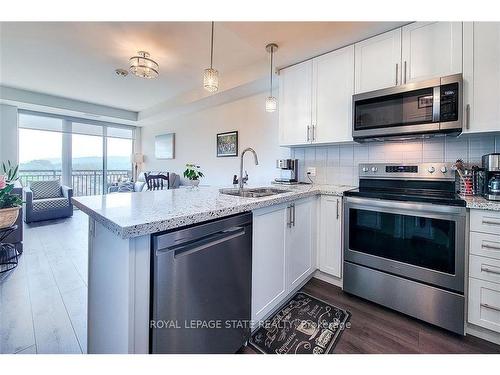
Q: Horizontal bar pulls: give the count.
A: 4